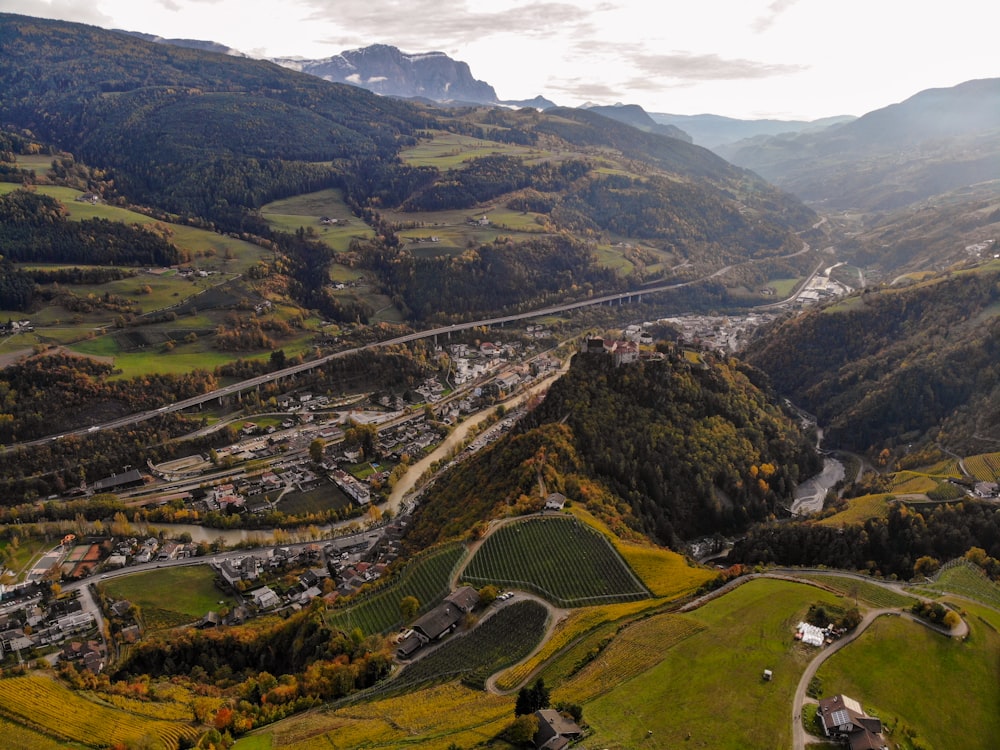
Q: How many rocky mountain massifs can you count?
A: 1